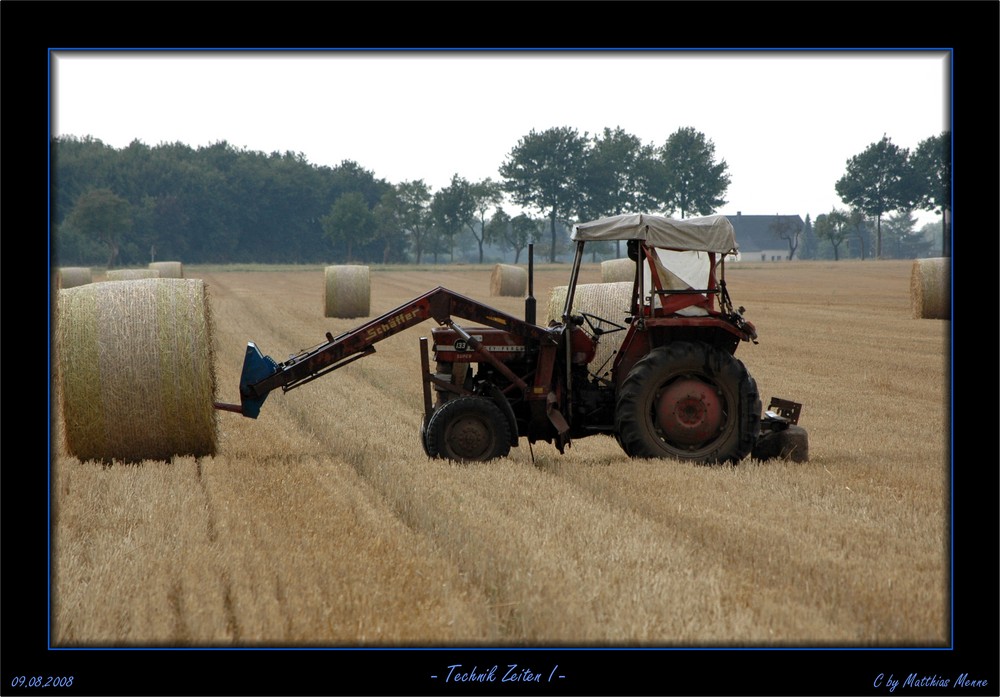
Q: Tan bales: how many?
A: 9